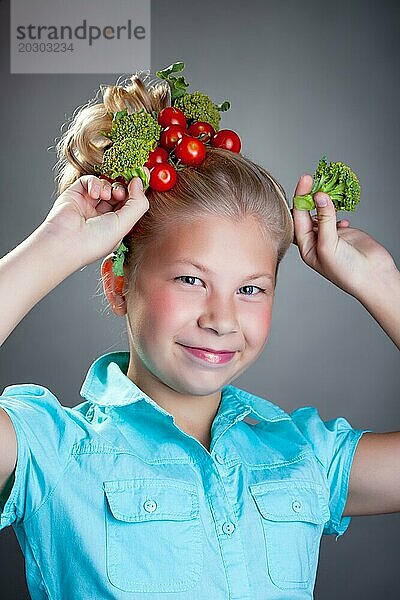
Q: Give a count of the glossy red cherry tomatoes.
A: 7